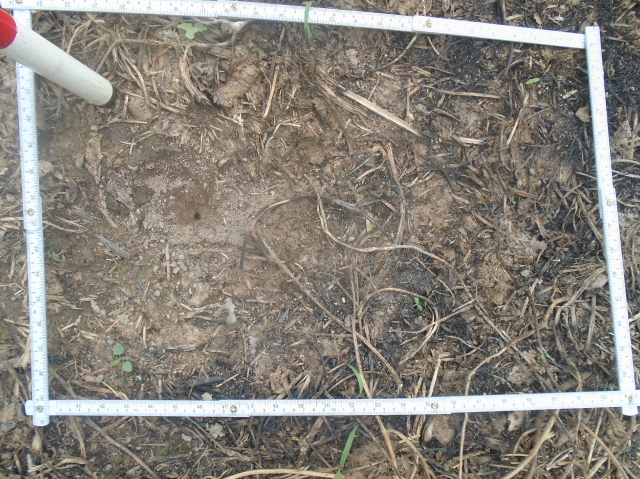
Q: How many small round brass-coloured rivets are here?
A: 9